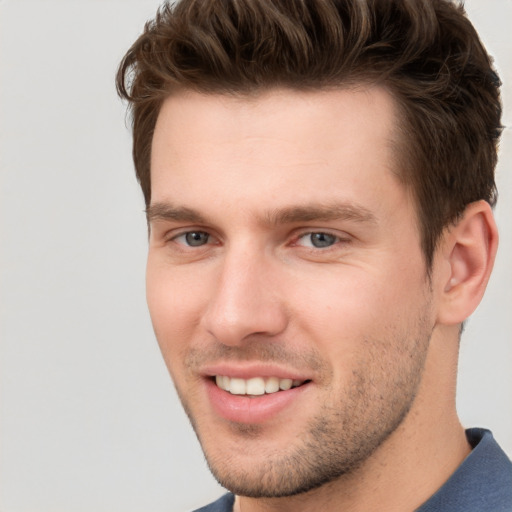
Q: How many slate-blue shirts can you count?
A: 1